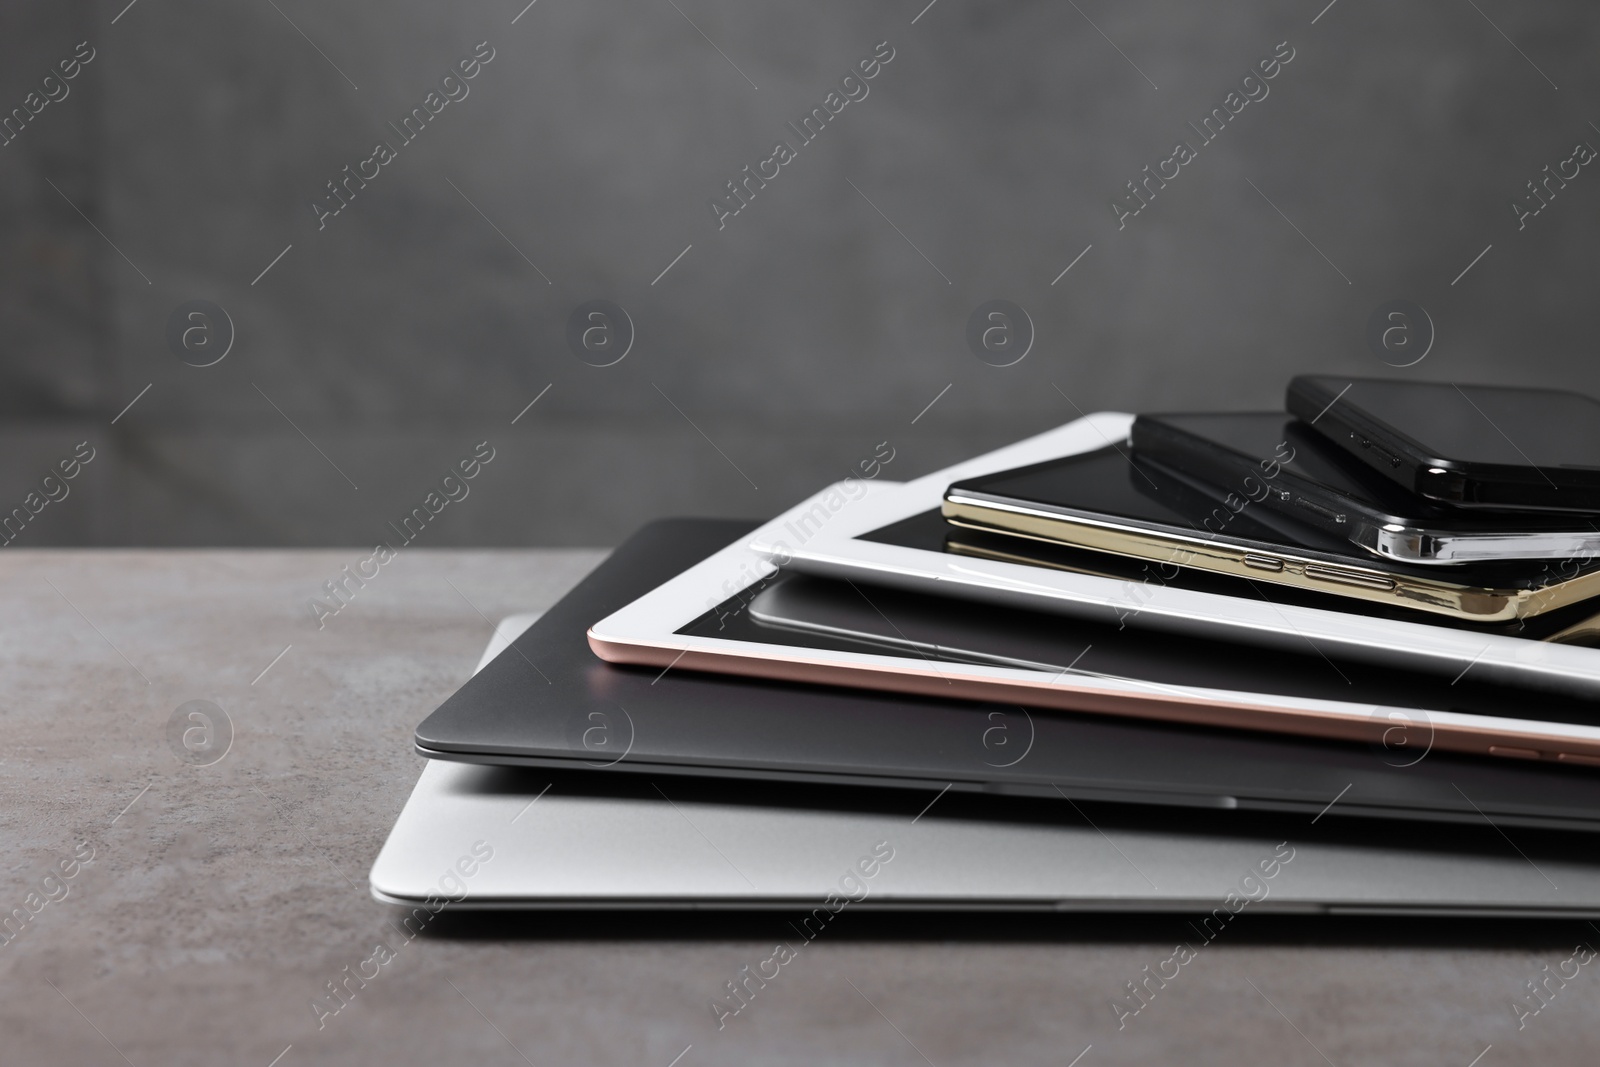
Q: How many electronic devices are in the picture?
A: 7